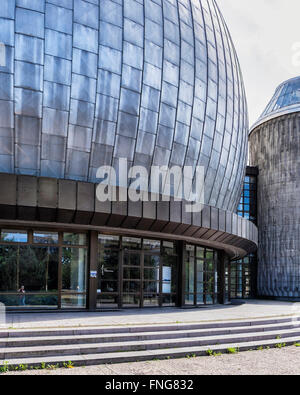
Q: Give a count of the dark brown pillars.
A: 3